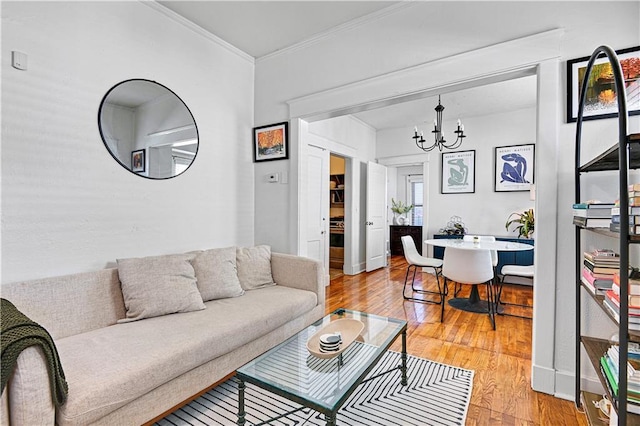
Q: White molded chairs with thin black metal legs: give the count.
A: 4